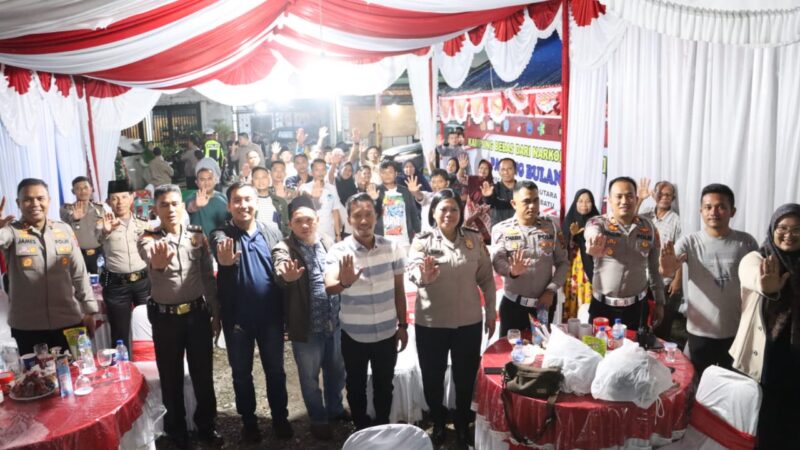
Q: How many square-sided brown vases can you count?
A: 0